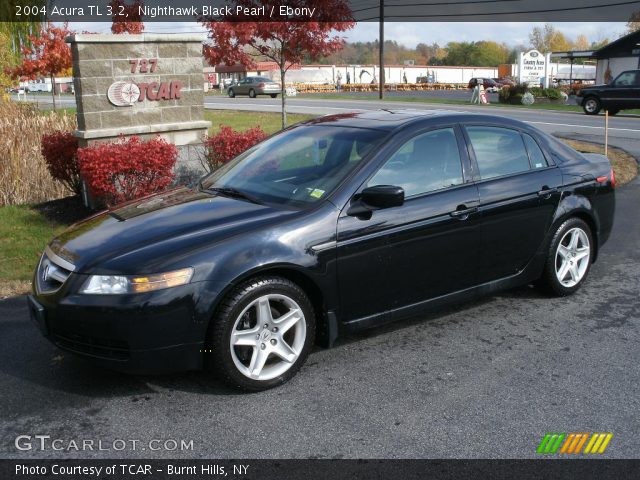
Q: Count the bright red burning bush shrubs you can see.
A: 3